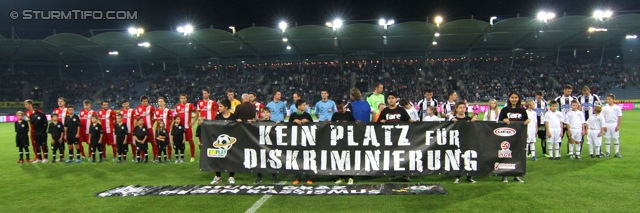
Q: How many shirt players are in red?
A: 10